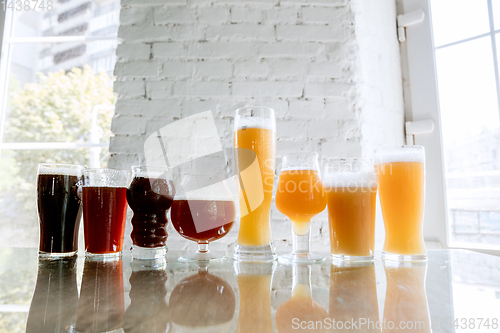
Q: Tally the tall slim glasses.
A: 1